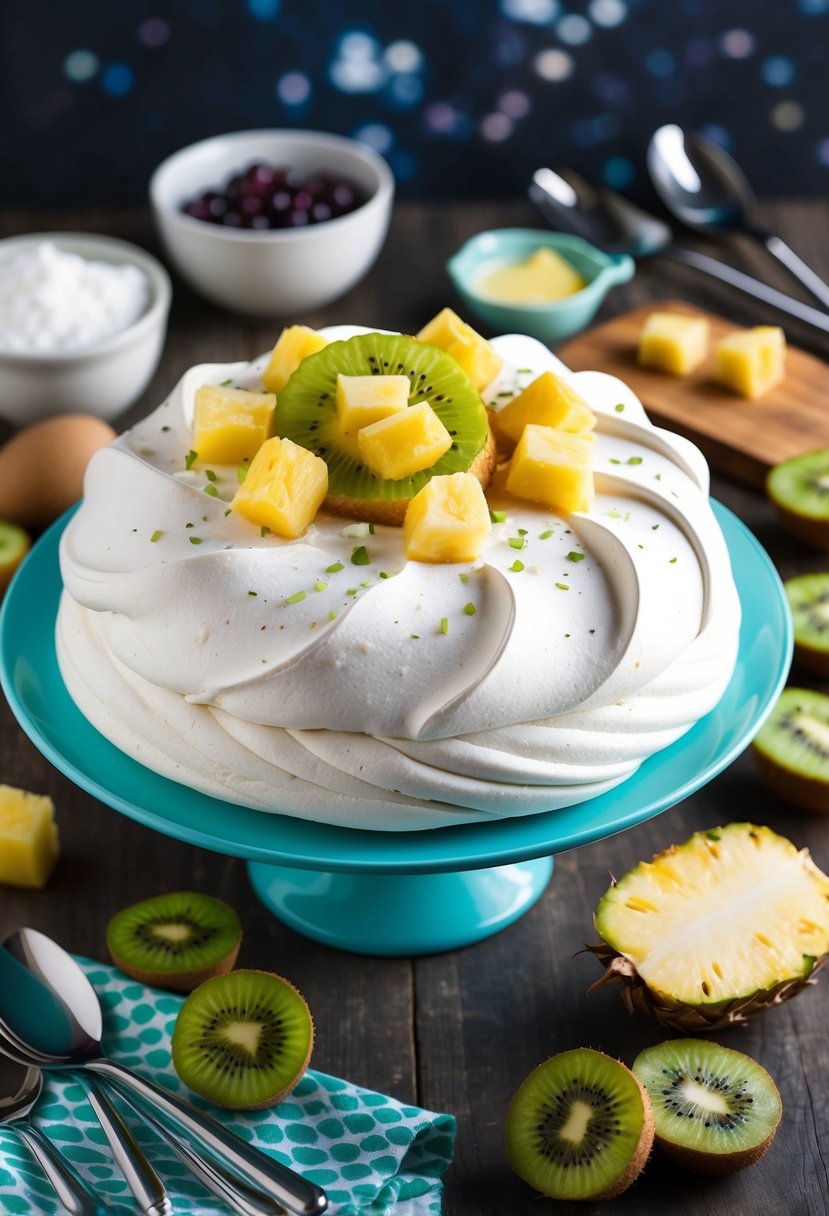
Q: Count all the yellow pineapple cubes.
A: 12